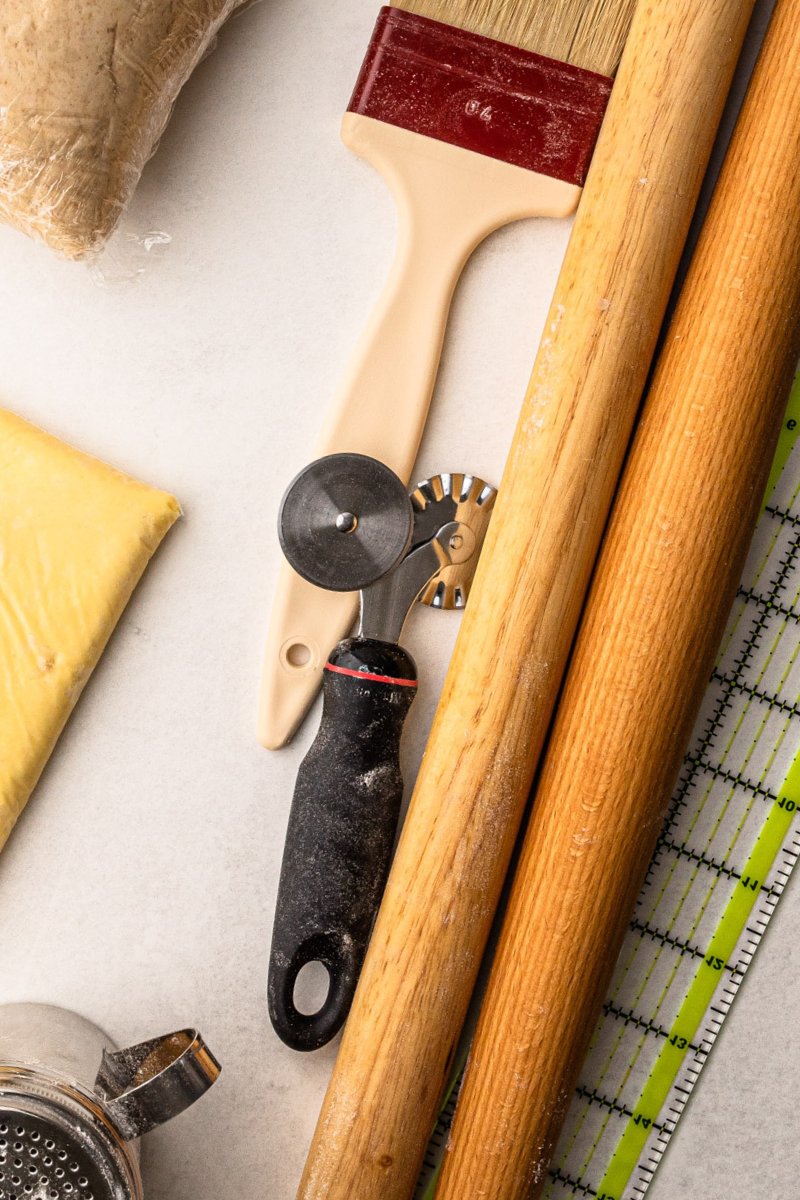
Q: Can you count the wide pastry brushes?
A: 1